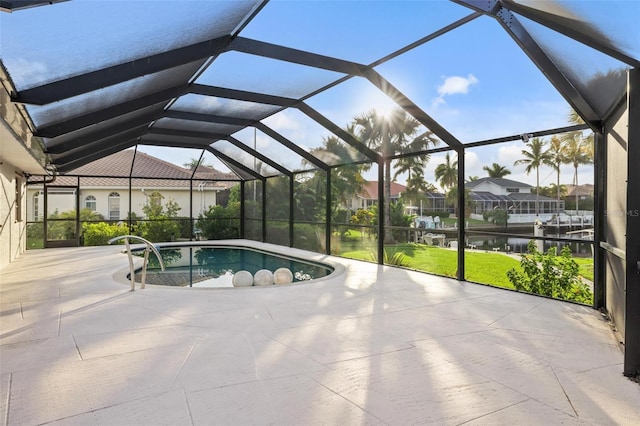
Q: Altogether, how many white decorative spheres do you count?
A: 3